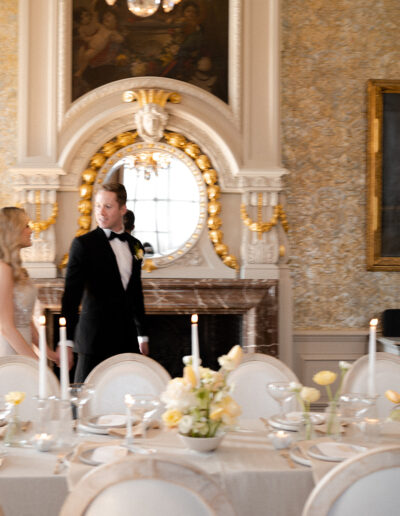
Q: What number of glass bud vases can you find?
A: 3